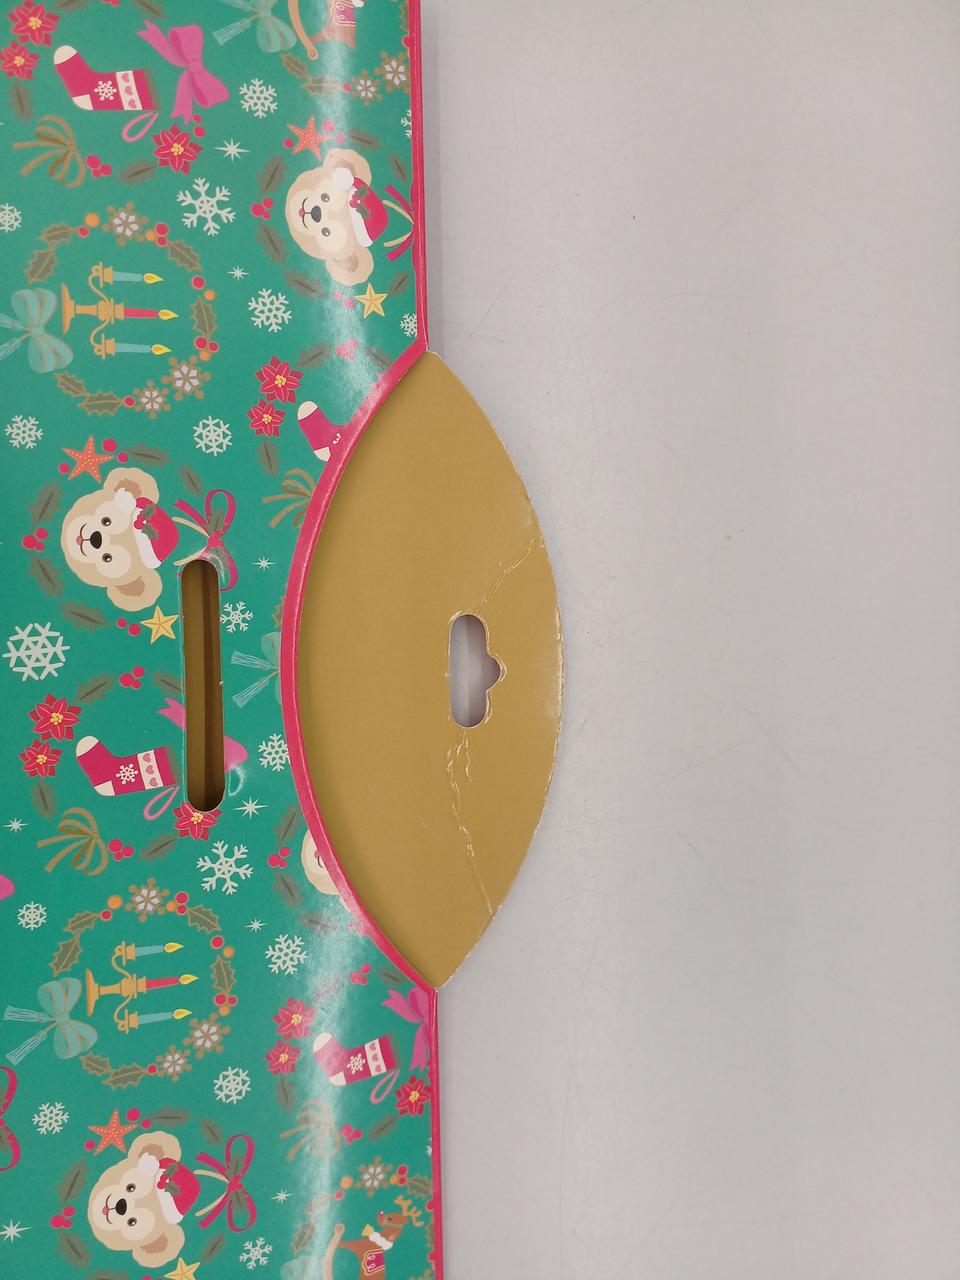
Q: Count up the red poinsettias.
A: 11